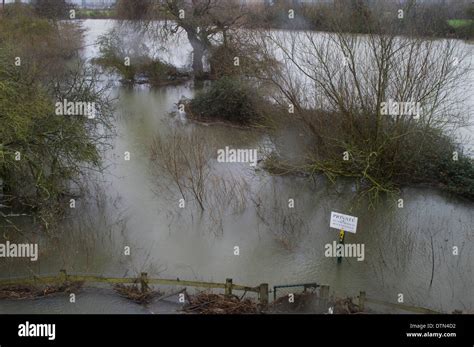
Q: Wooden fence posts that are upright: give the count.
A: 6